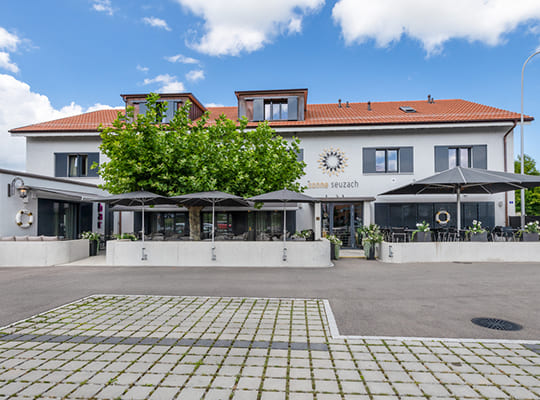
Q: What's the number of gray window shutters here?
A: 11